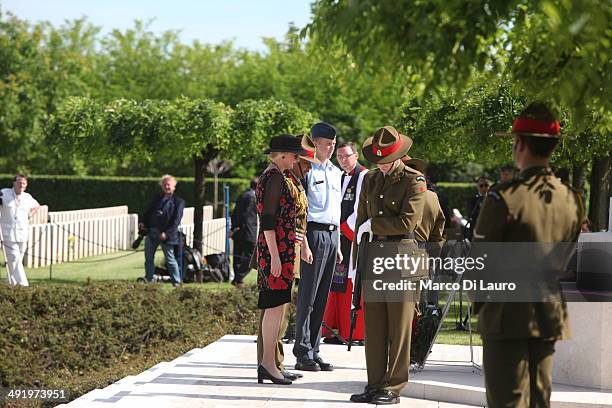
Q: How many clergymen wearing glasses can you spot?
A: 1